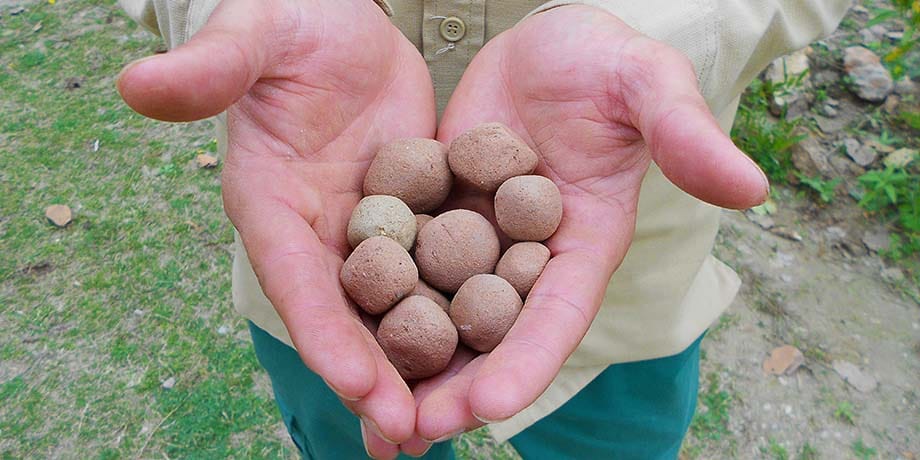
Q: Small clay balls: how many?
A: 11